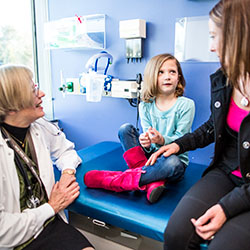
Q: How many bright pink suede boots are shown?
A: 2